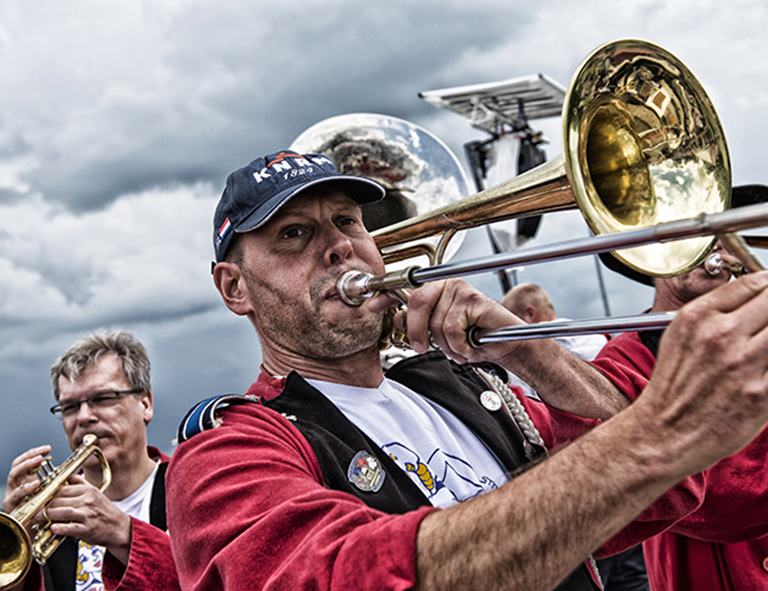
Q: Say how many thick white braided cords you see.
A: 1